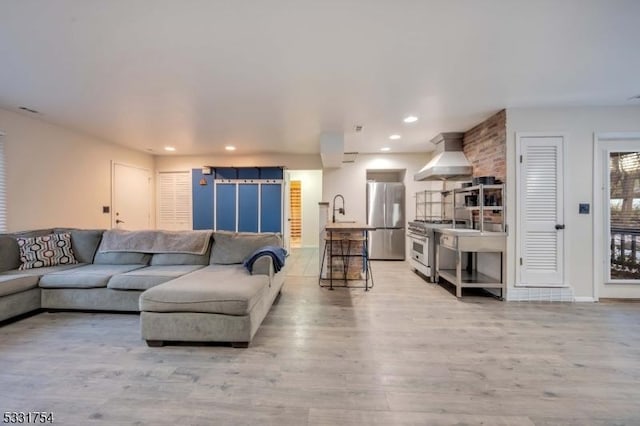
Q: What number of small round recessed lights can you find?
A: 5